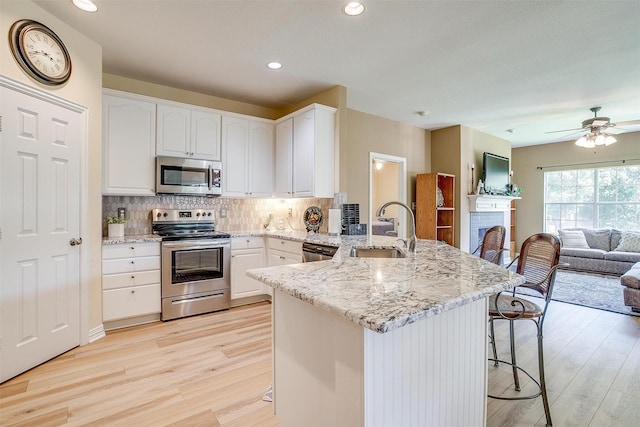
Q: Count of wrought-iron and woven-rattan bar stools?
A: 2